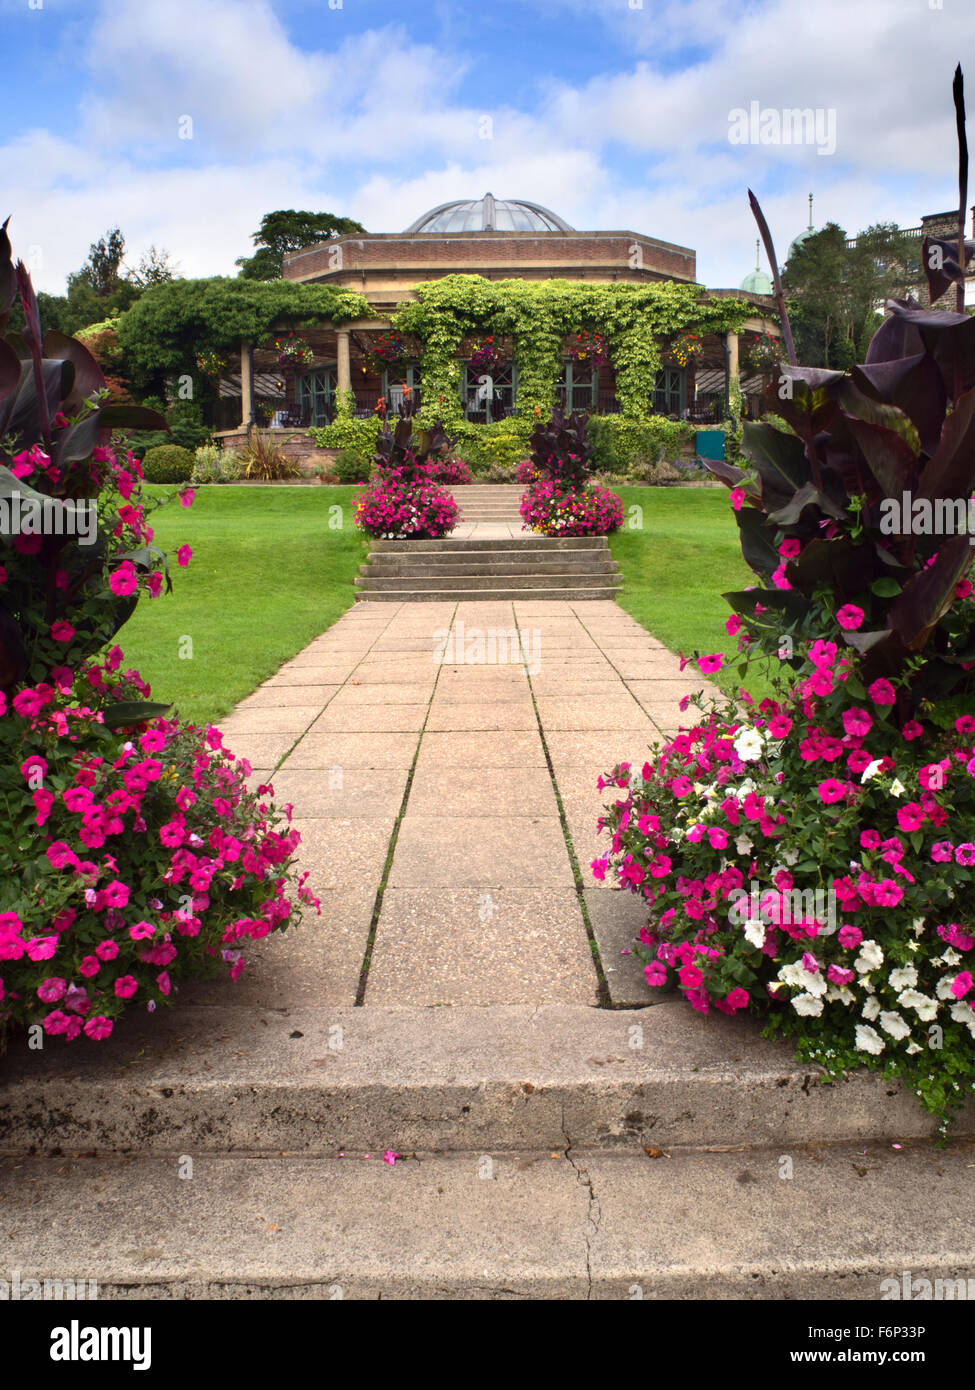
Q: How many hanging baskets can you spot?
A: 7